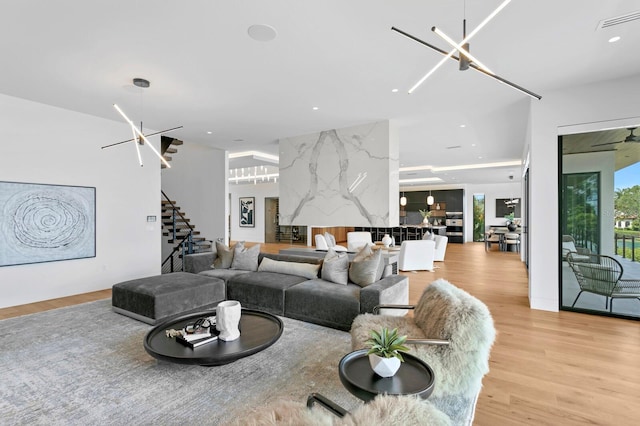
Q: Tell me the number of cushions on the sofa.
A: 5